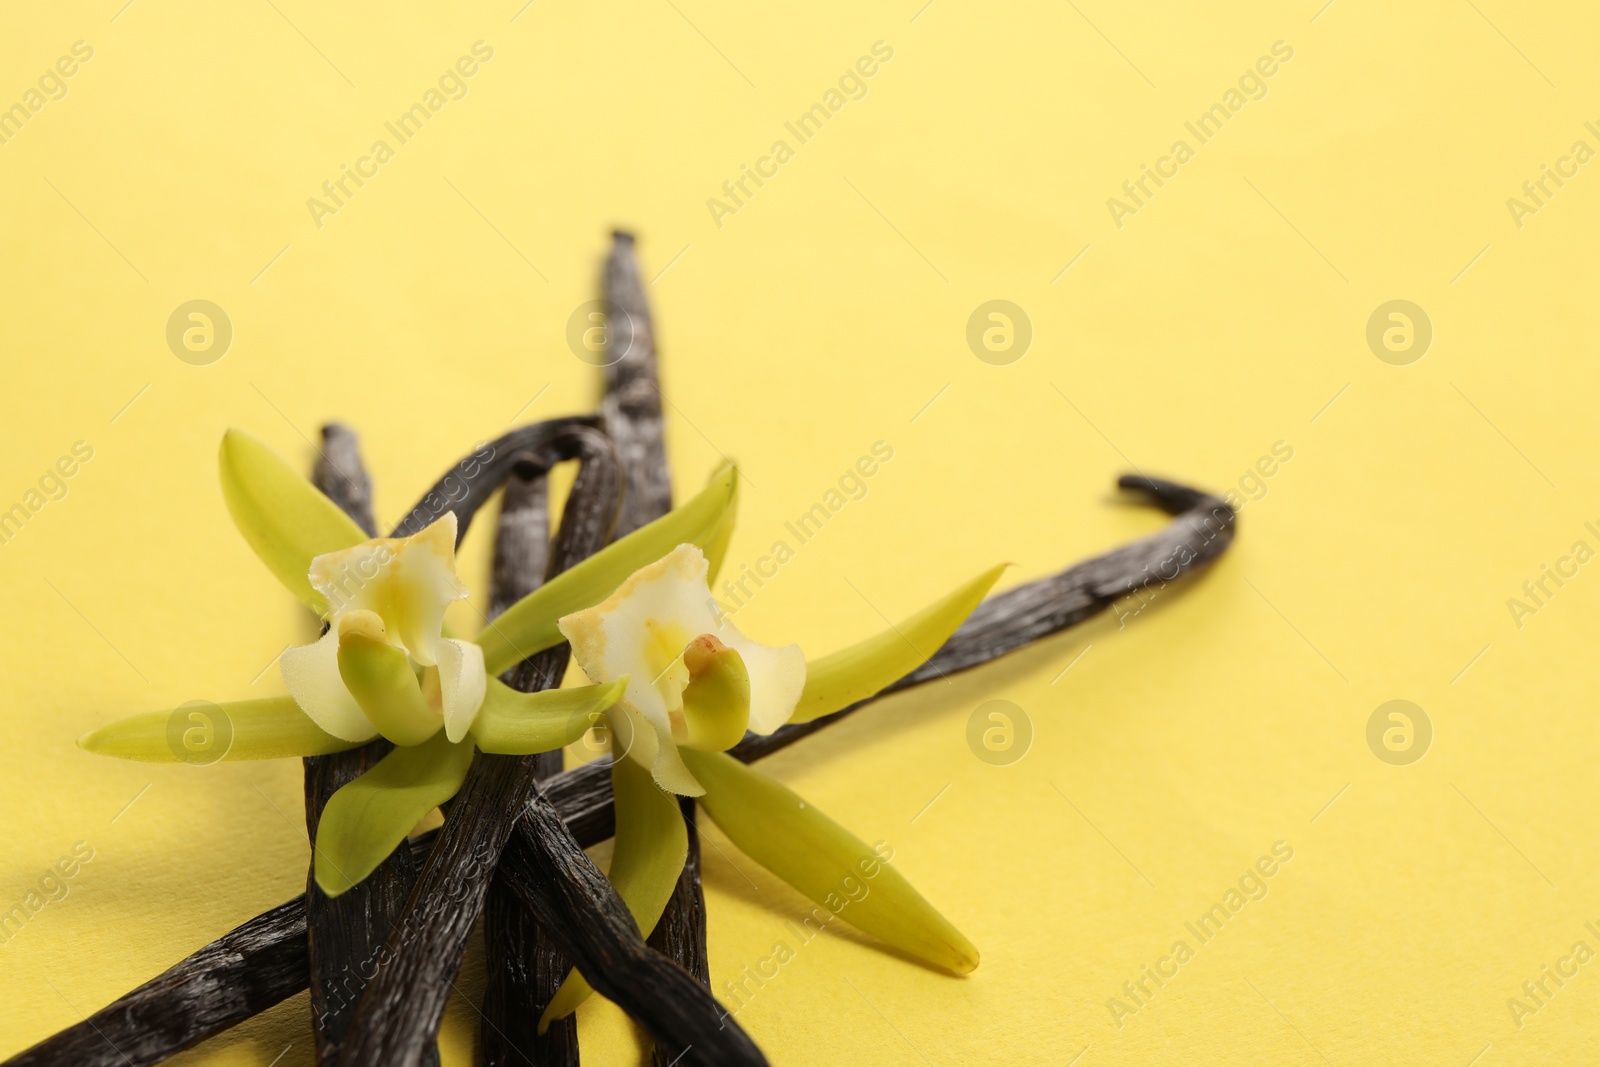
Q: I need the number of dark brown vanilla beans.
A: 6